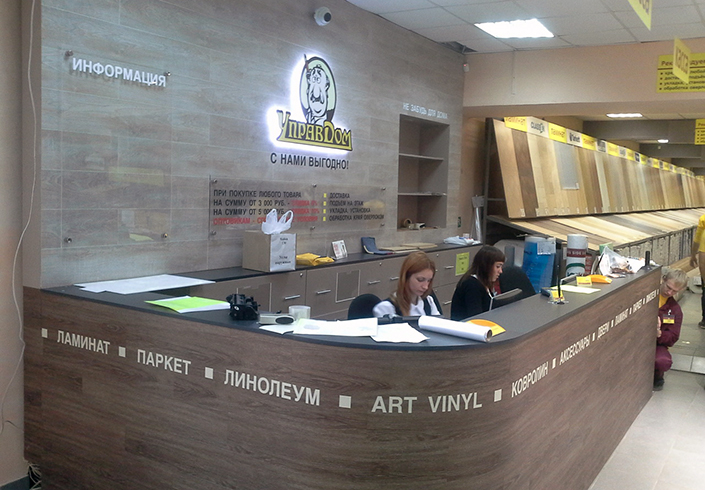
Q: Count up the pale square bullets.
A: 11